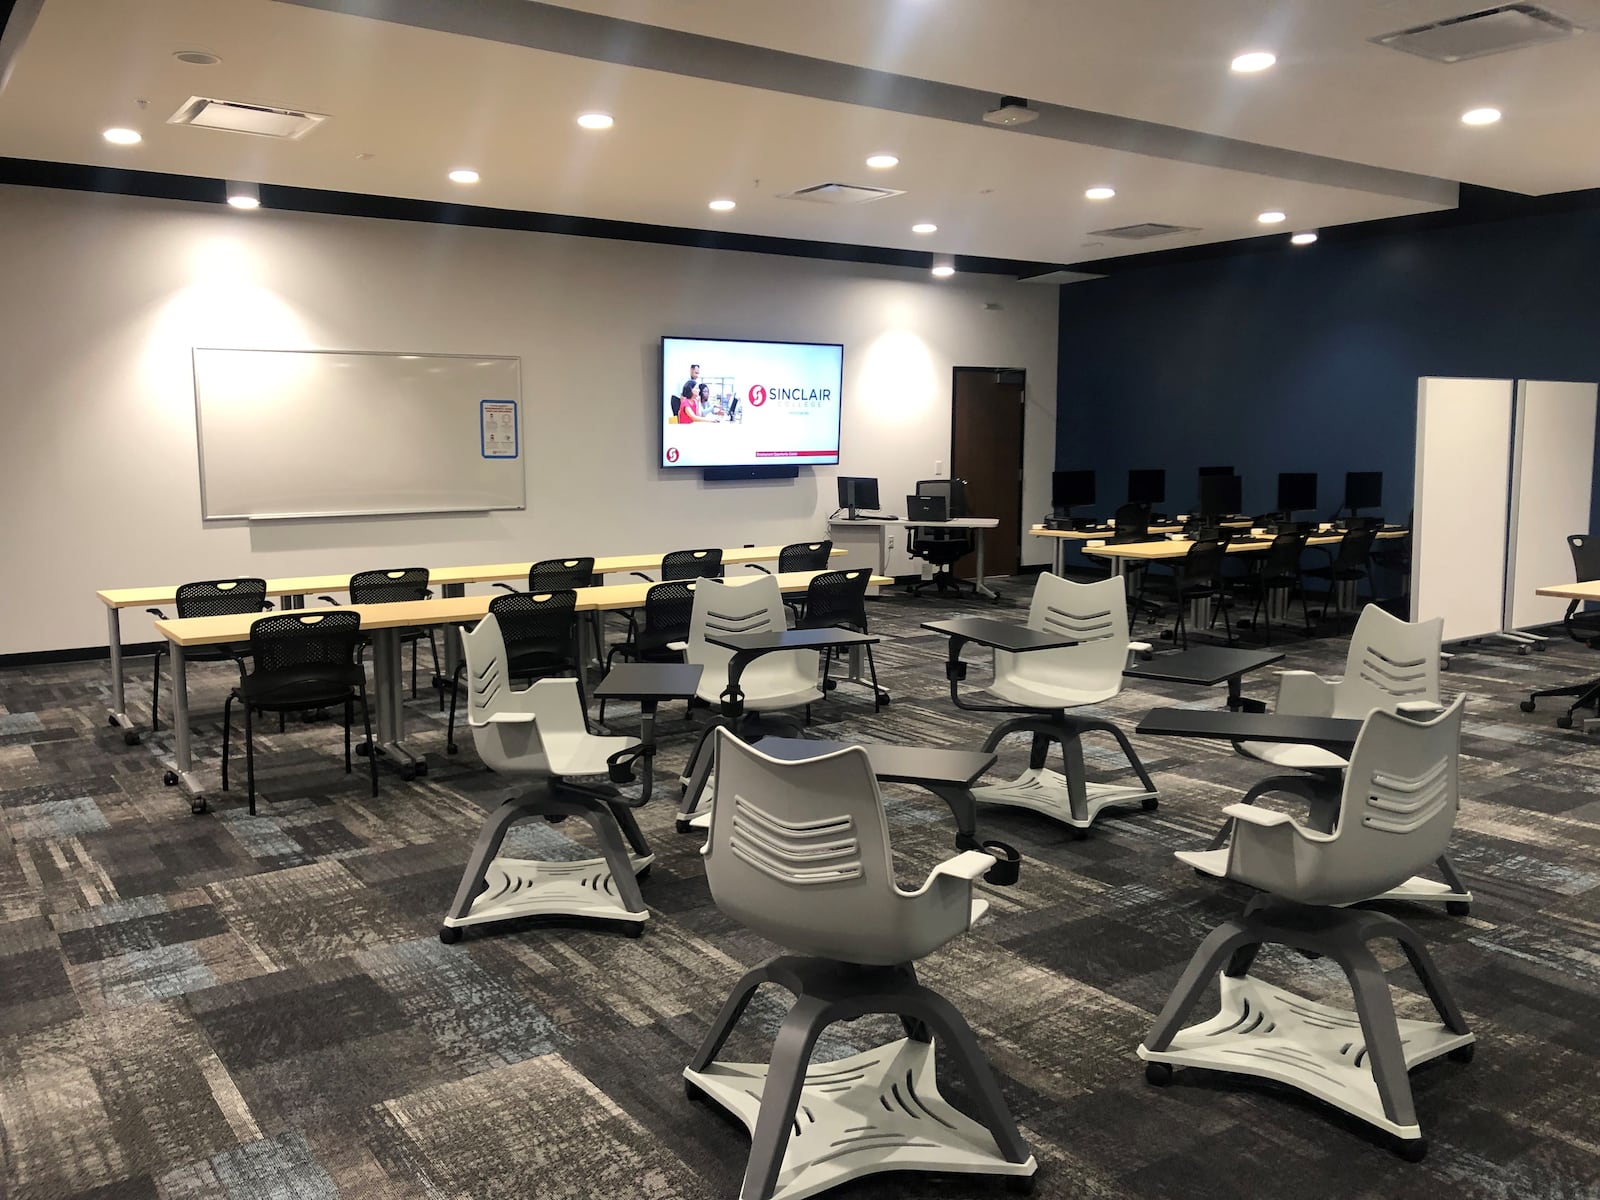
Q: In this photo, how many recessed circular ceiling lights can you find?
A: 13